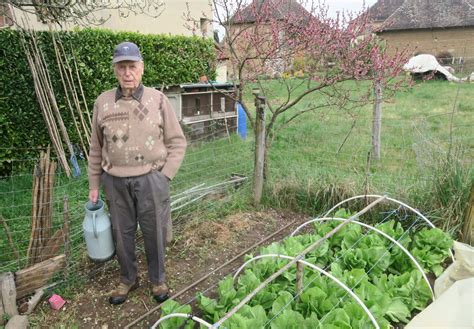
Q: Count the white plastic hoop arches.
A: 4